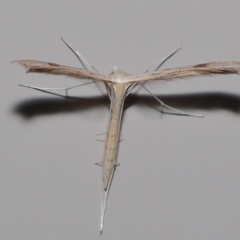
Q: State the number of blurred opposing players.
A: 0